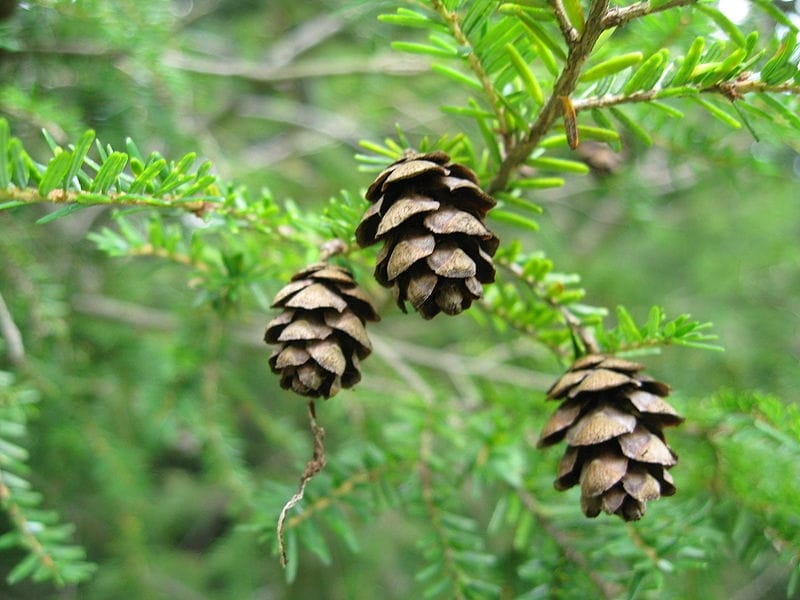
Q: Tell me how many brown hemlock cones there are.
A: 3